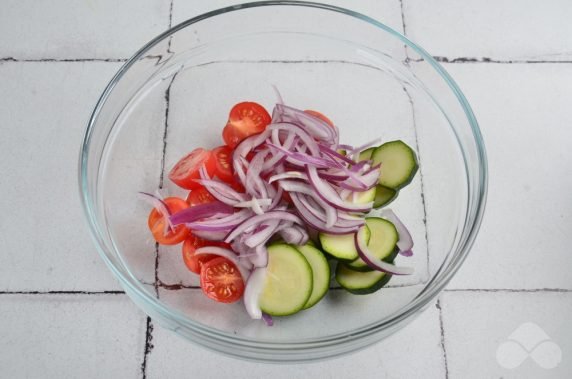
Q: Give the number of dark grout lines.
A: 4